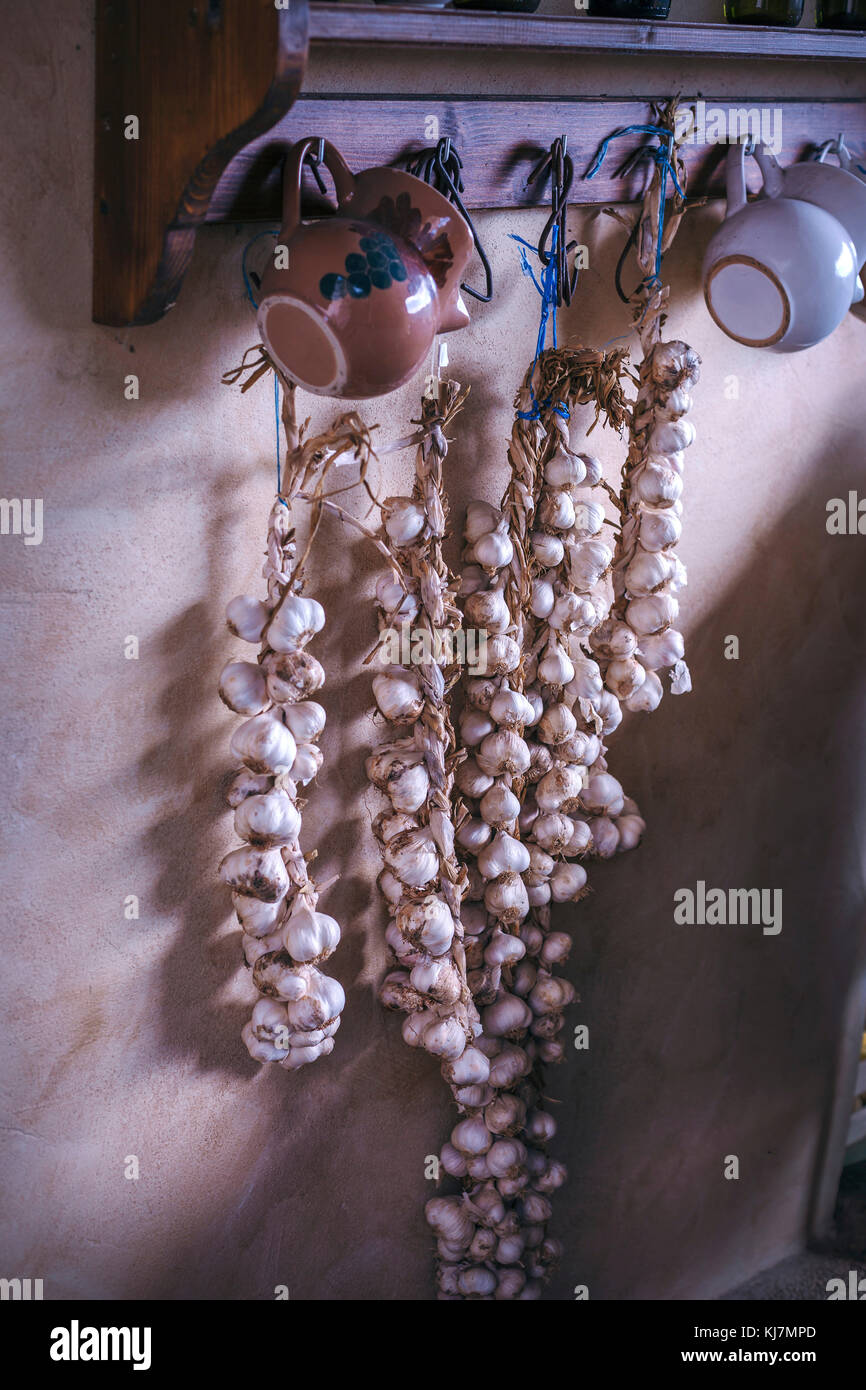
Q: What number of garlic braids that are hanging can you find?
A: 5